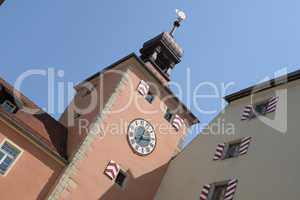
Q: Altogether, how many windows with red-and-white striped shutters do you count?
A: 6